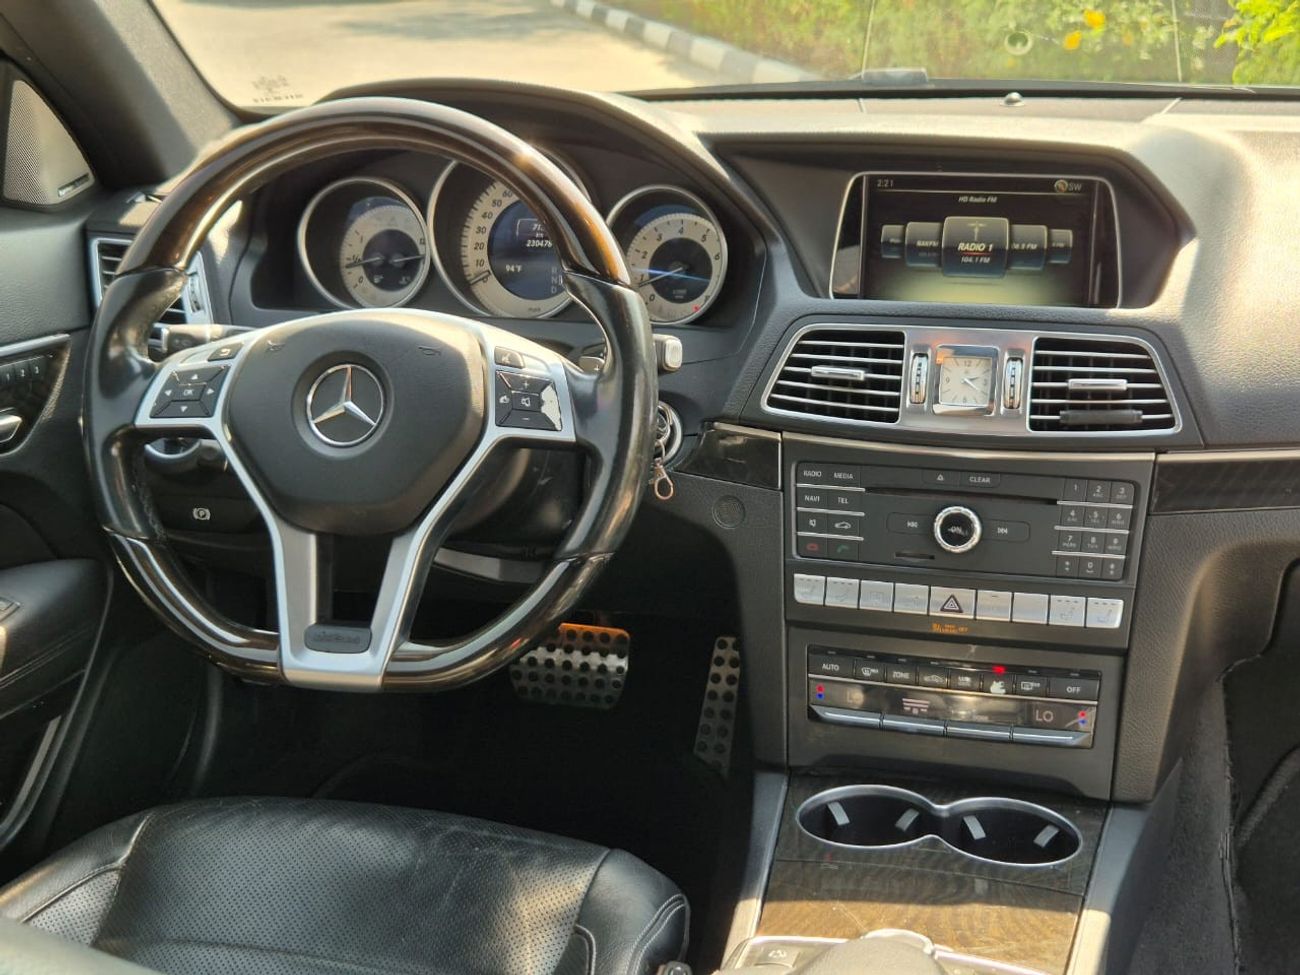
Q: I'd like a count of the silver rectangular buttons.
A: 9